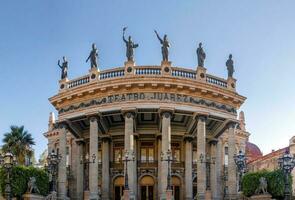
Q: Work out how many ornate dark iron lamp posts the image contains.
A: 8